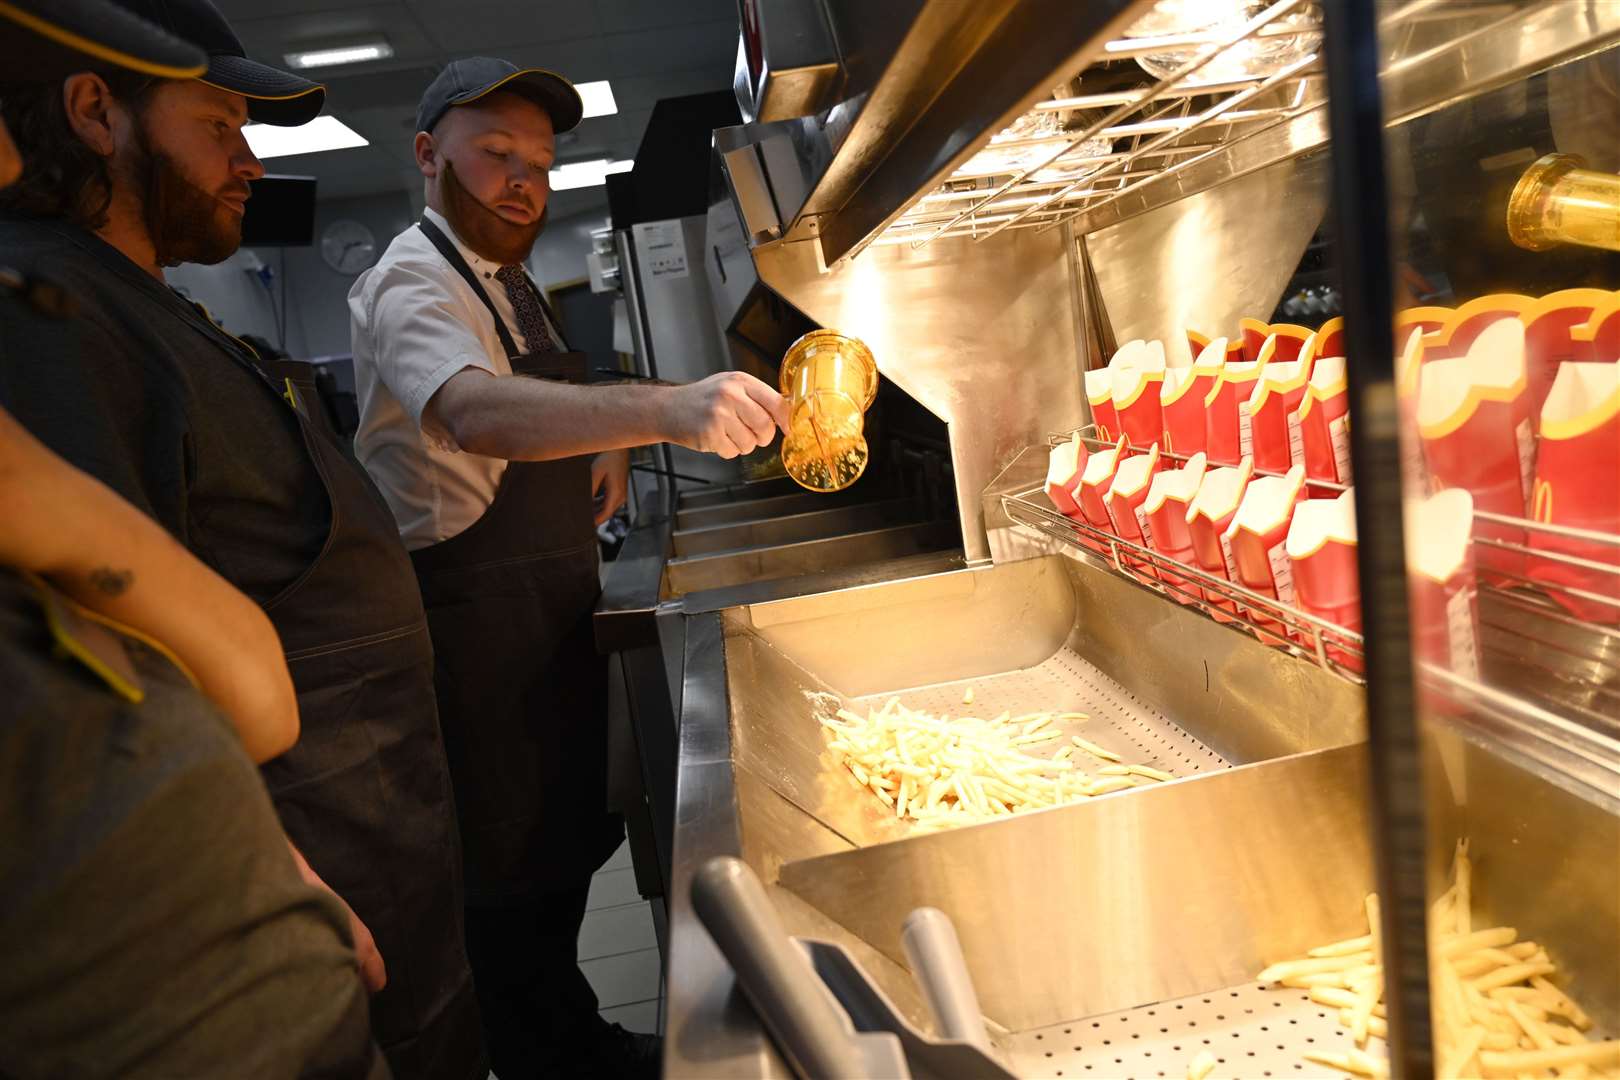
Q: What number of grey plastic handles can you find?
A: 2